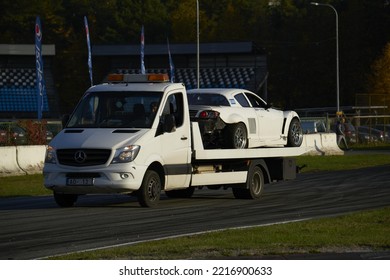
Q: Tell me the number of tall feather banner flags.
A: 4